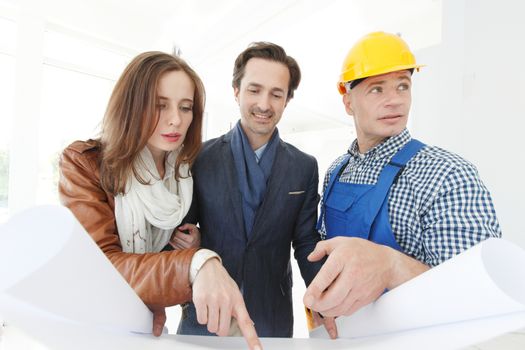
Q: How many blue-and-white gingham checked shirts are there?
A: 1